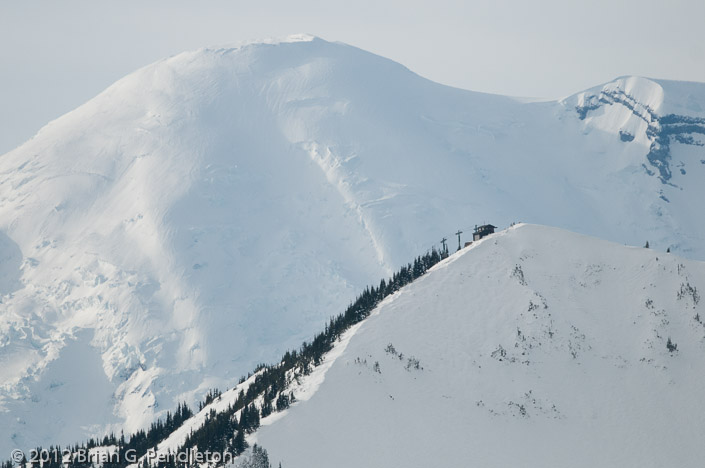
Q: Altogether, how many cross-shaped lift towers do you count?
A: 2